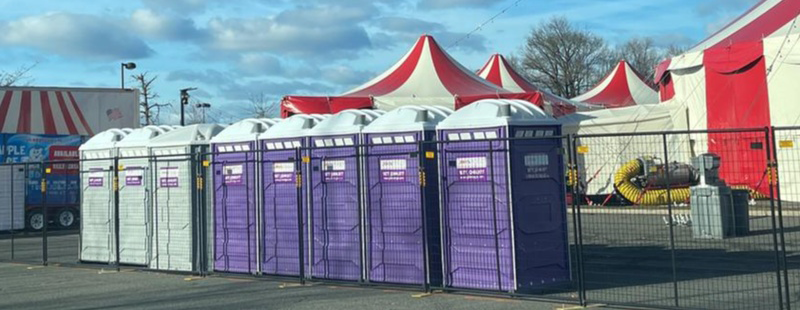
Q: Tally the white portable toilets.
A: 3